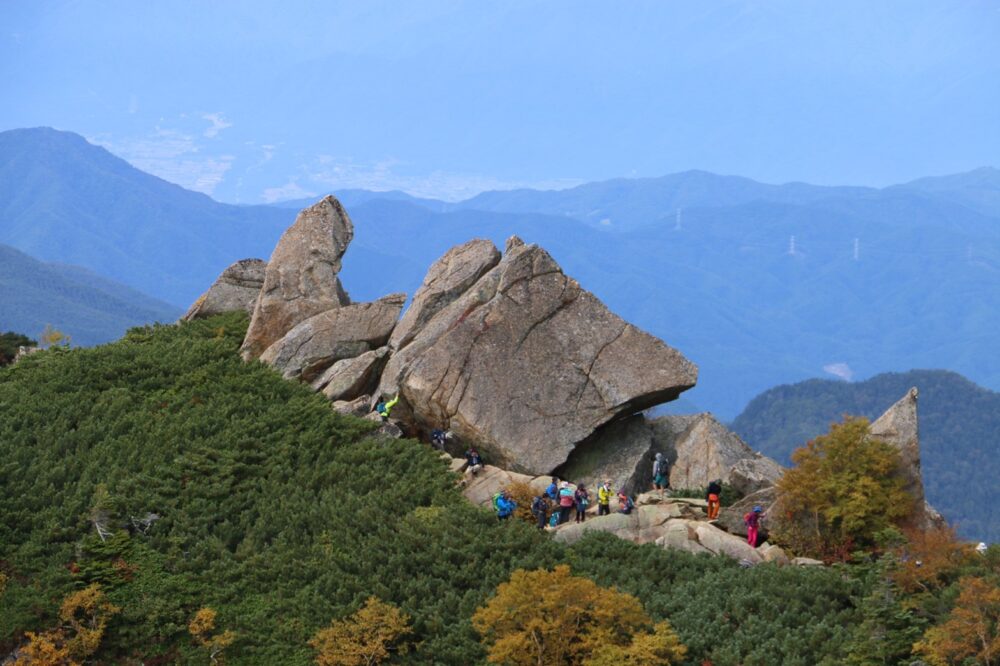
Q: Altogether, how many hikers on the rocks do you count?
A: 13